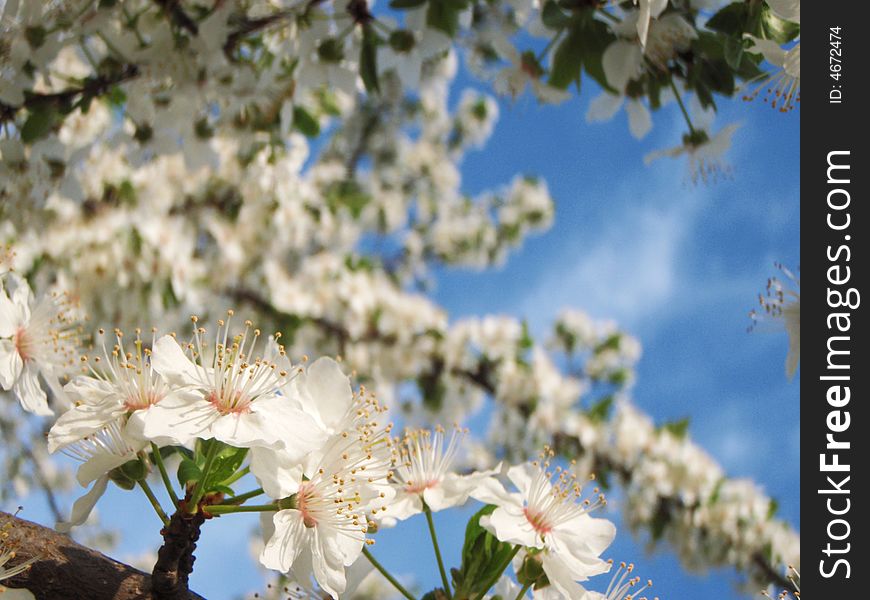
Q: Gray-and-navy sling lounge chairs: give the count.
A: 0